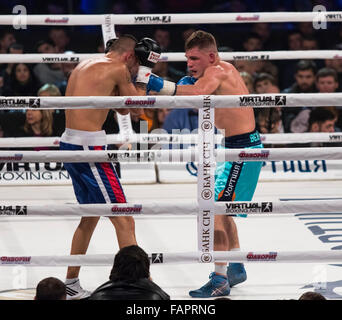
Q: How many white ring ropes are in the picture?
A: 7